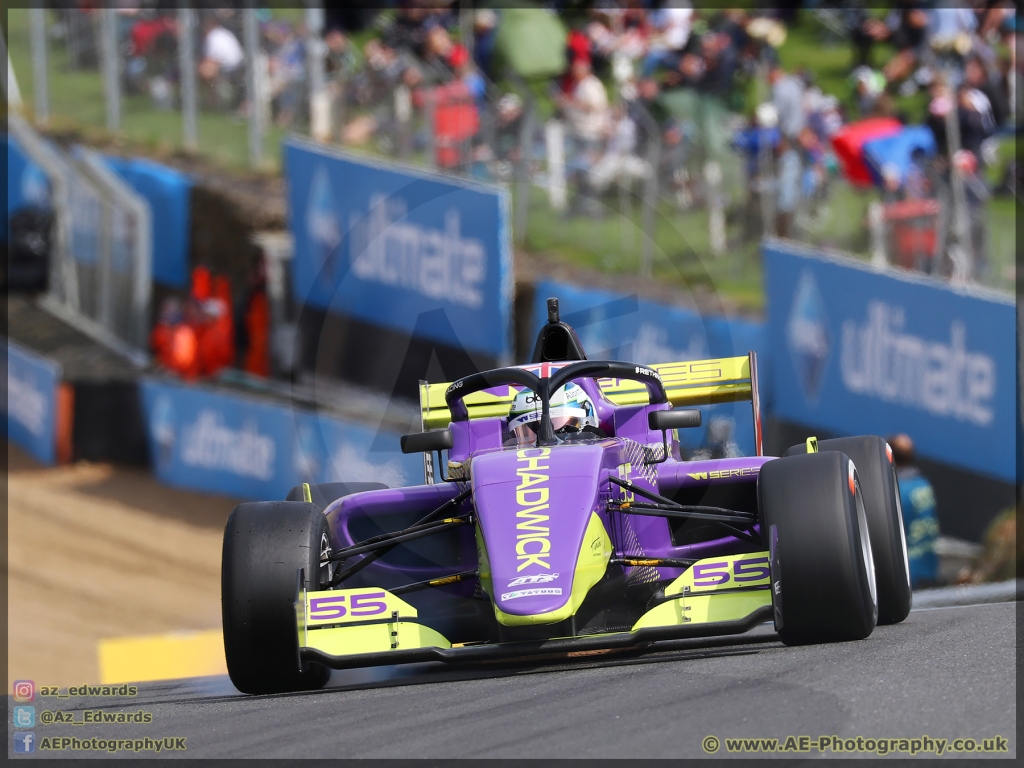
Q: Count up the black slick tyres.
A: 4